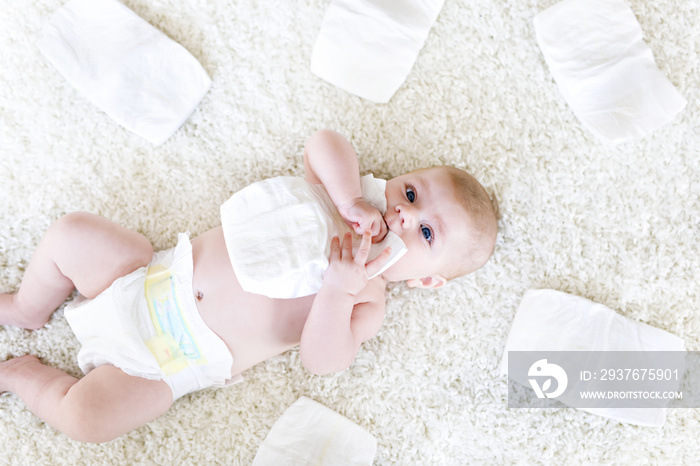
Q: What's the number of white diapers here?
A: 7